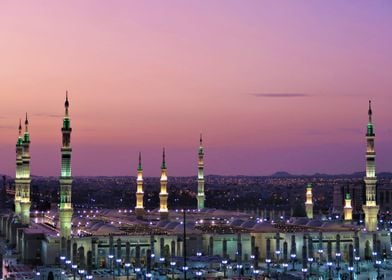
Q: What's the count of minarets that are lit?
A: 9